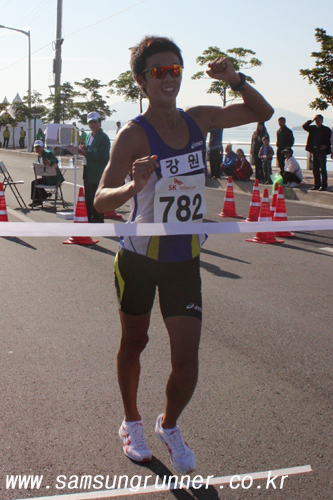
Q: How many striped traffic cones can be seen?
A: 7